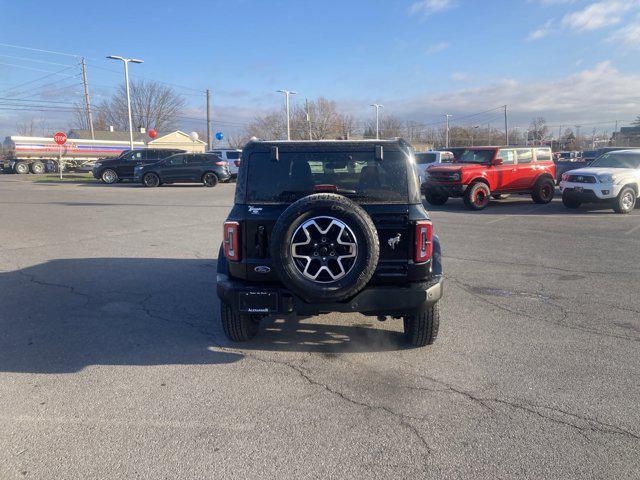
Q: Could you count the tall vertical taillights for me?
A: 2